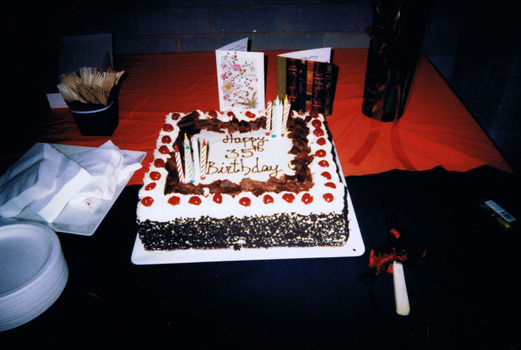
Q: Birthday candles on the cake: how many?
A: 11